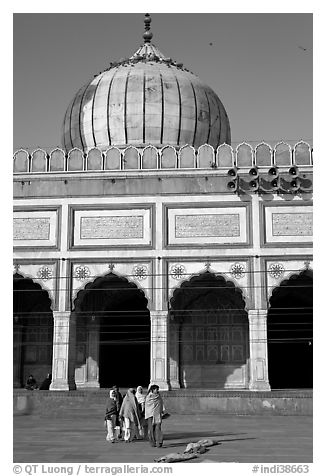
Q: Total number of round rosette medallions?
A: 6